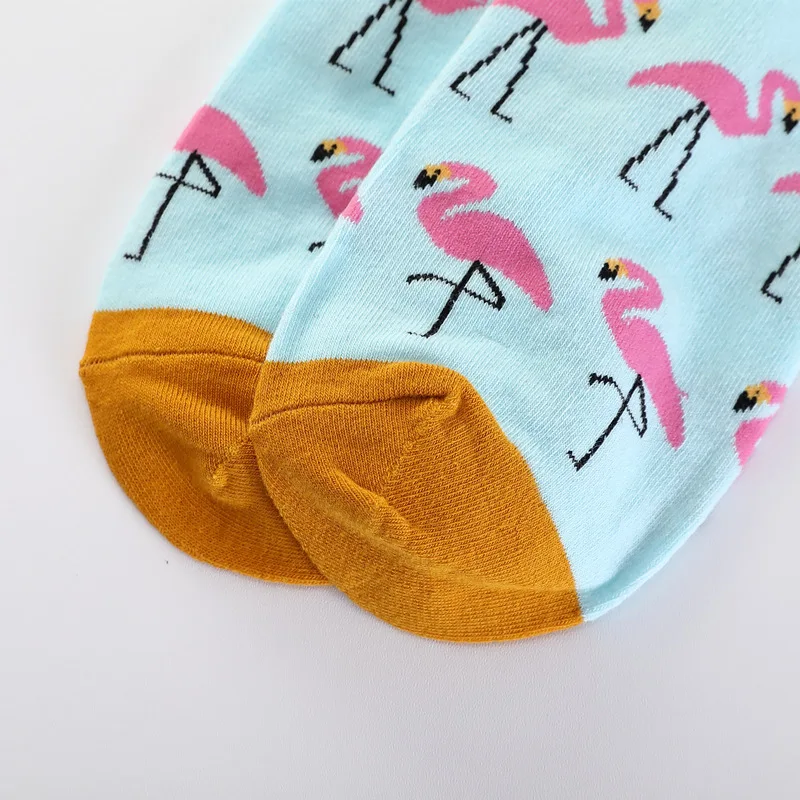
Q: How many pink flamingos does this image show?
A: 9